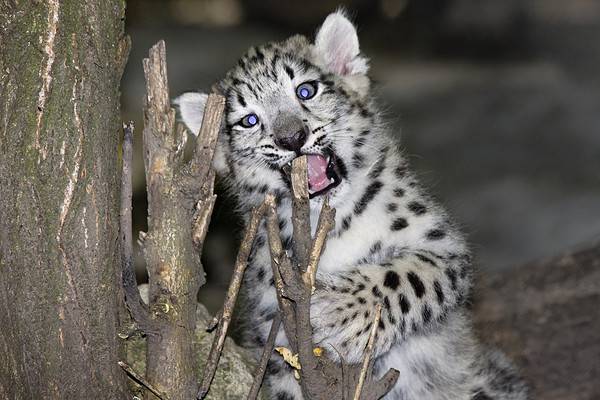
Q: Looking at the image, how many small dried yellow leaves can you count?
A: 2